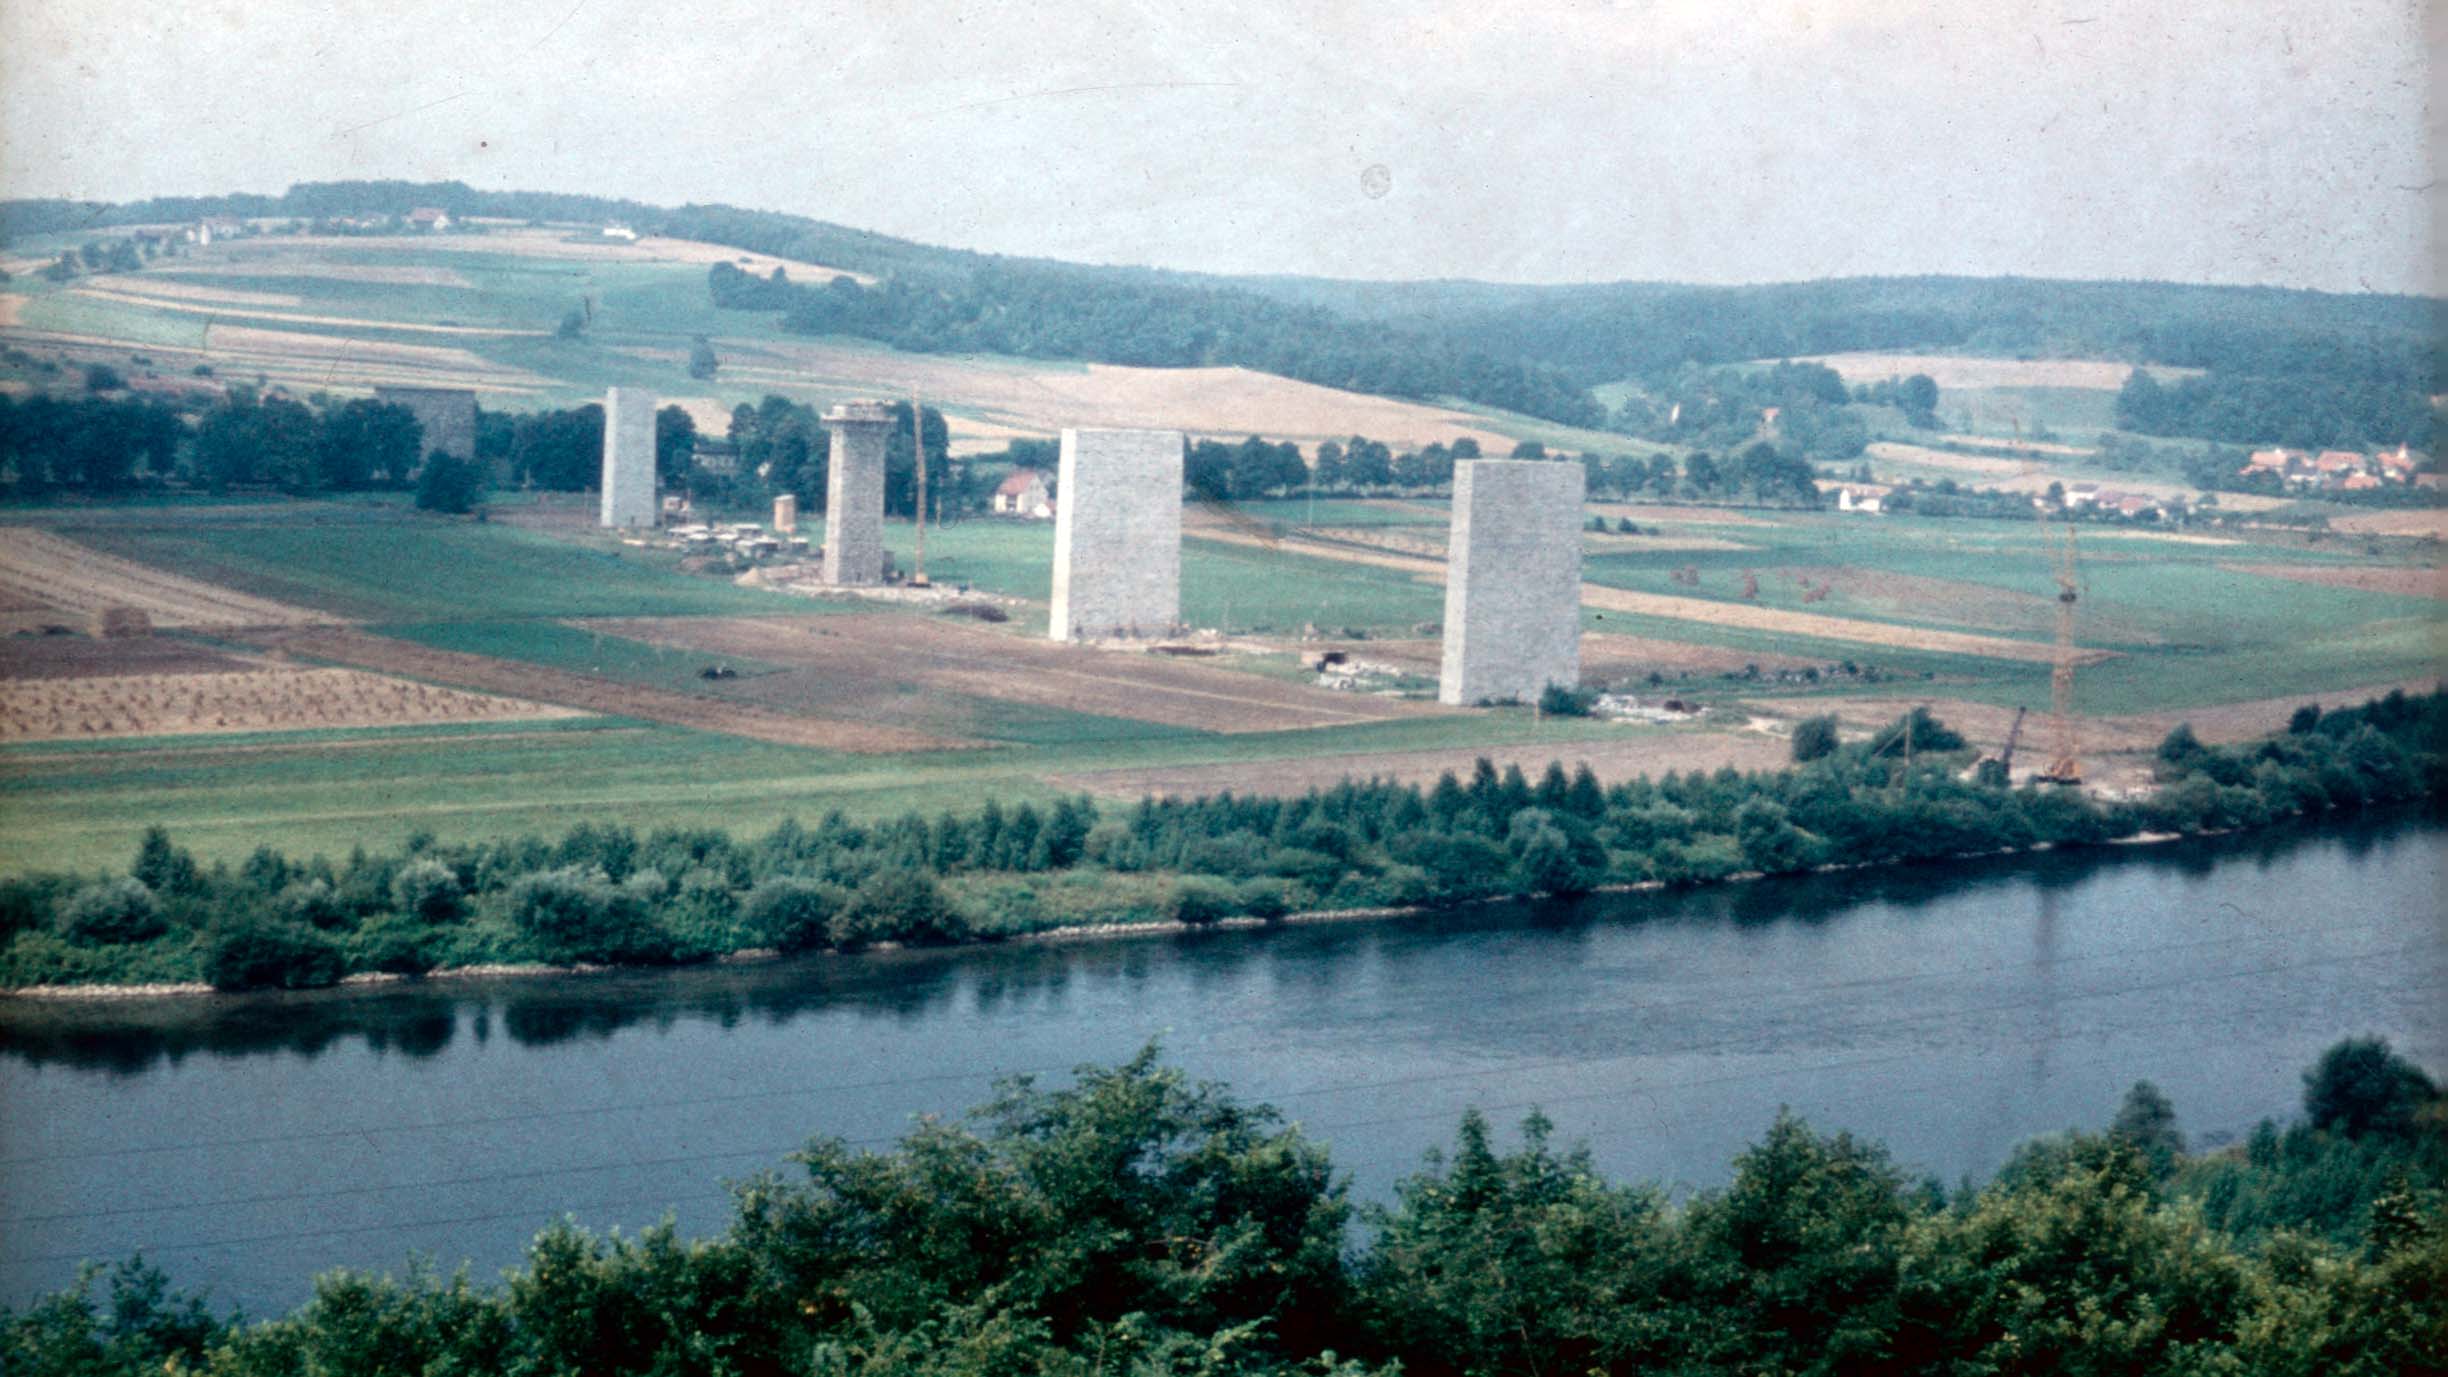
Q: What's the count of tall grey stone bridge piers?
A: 5